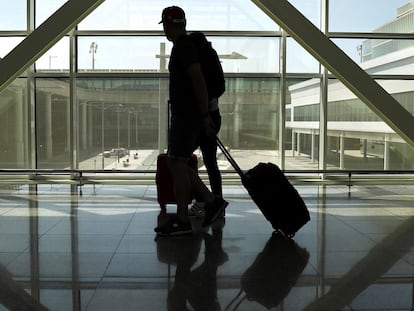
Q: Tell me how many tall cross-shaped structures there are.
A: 1